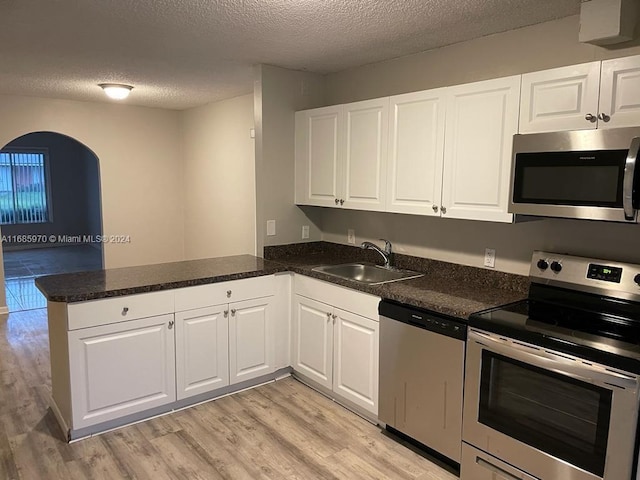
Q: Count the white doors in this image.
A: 11